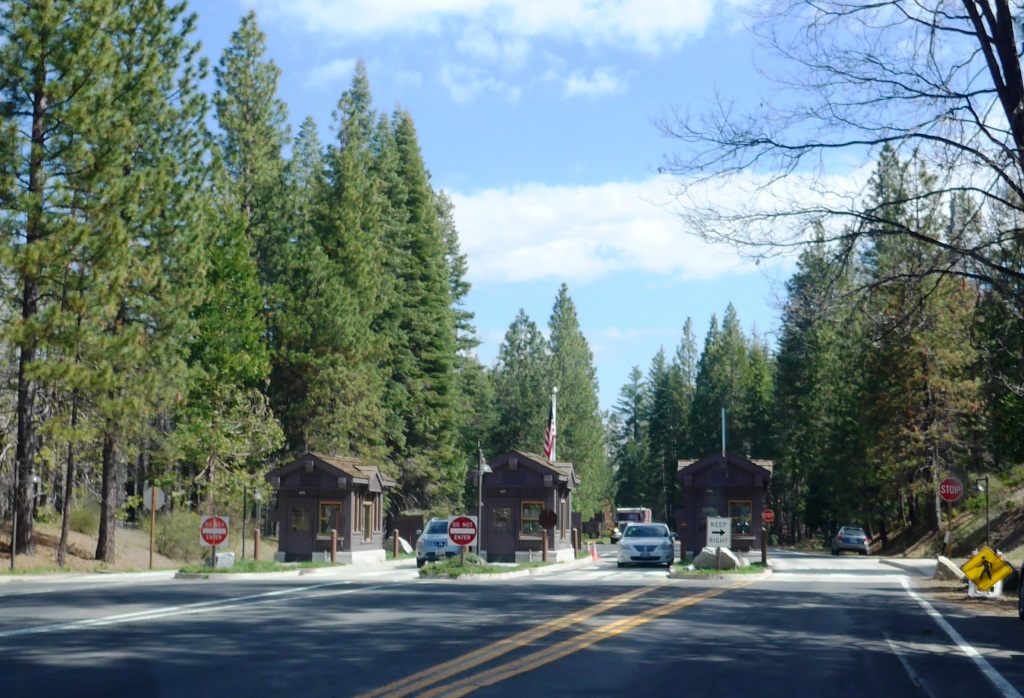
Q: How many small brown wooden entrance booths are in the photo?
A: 3